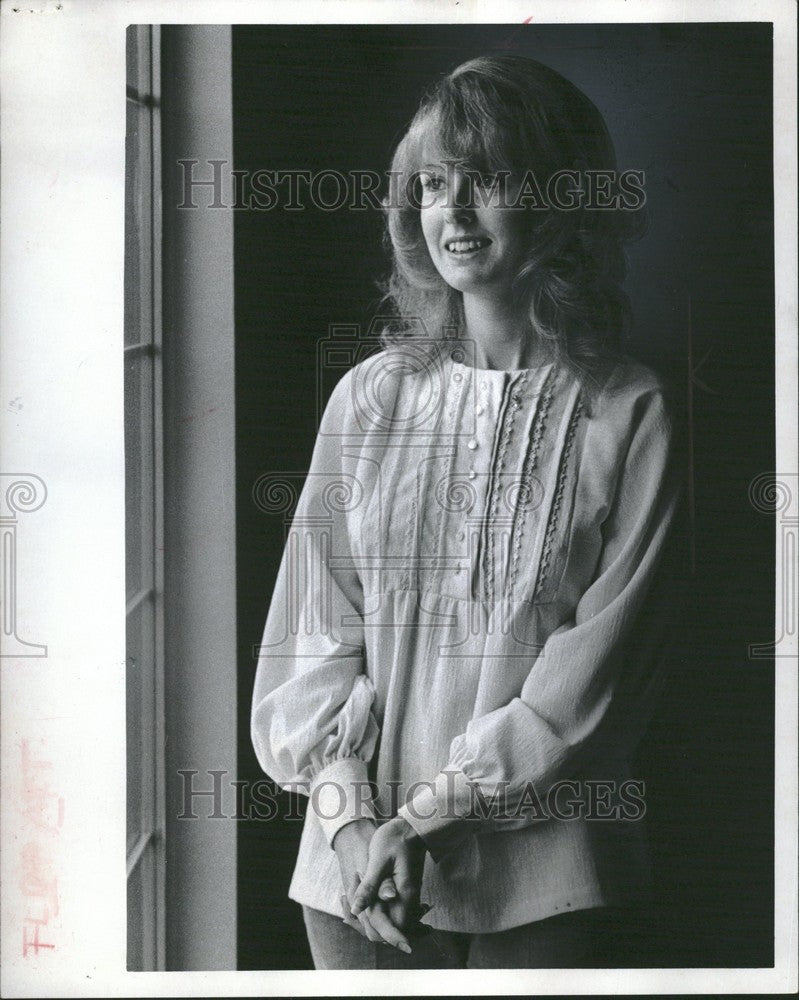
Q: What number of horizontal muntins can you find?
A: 4